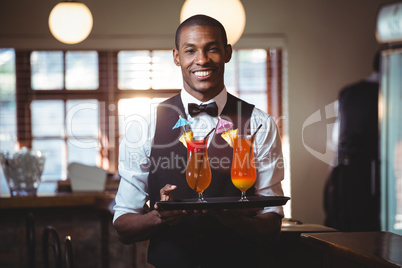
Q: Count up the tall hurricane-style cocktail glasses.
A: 2